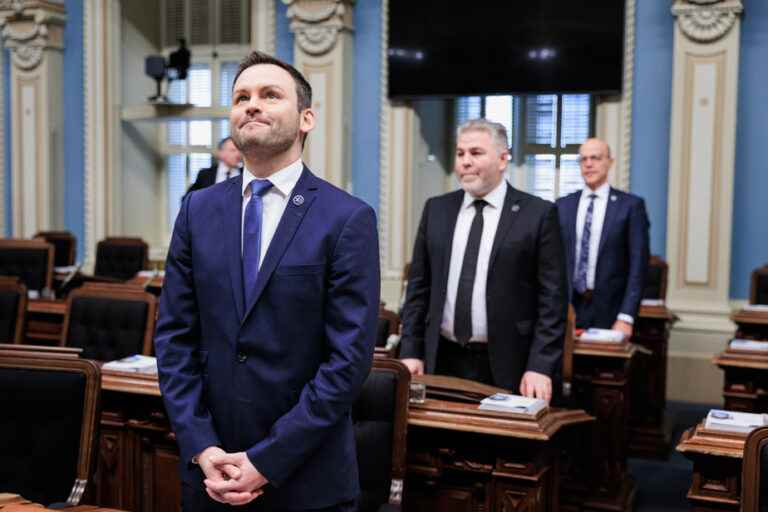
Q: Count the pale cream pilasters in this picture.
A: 3